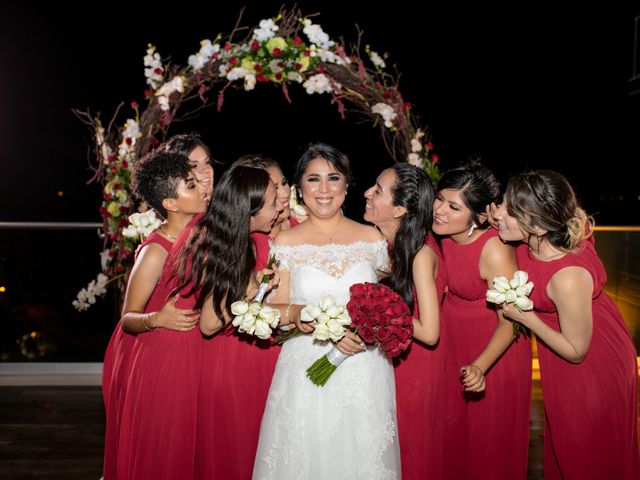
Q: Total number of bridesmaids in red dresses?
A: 7